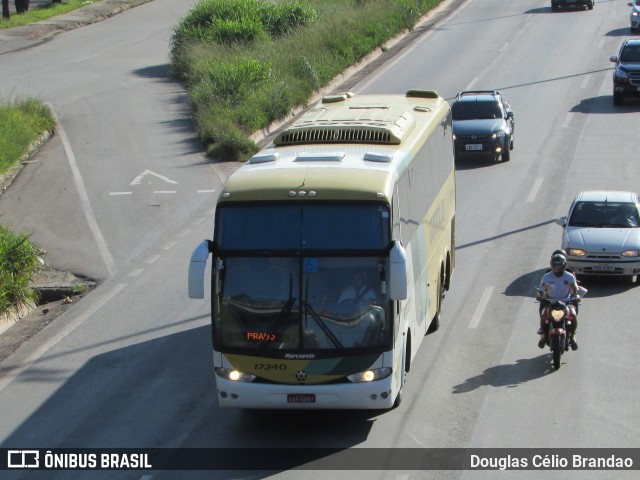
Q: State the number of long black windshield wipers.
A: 2